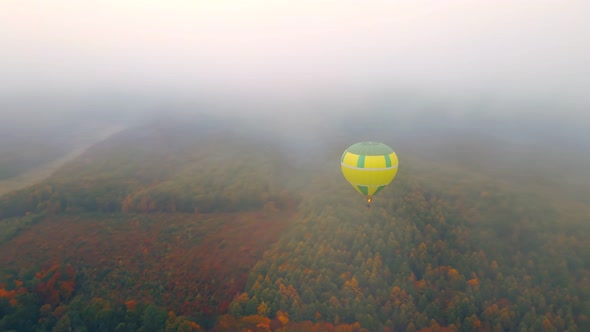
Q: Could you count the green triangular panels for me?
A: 2